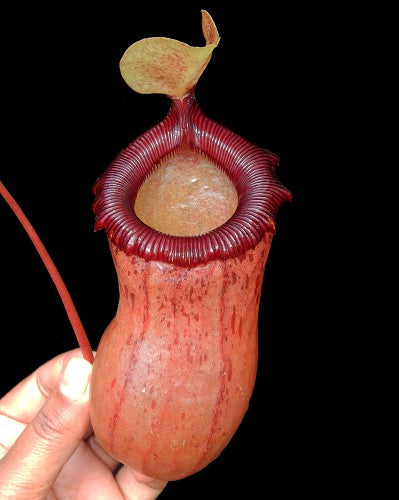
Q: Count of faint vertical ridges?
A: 2